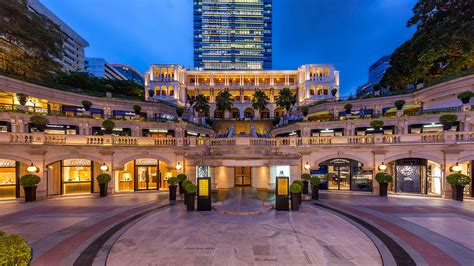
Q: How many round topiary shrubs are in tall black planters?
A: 12